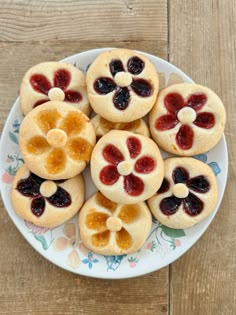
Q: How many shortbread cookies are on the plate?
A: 9